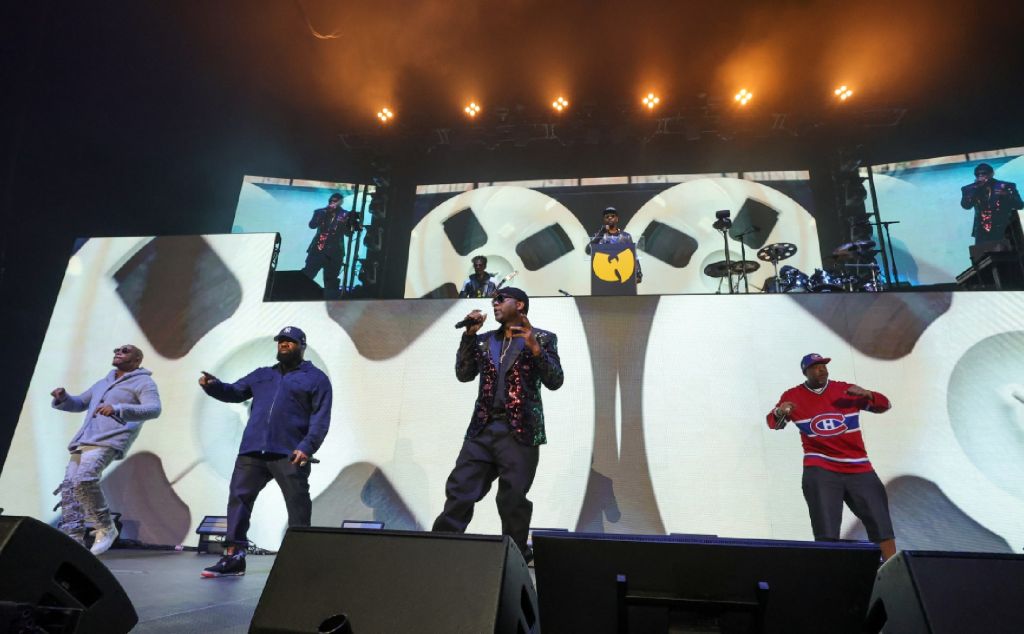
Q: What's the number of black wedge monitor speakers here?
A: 3